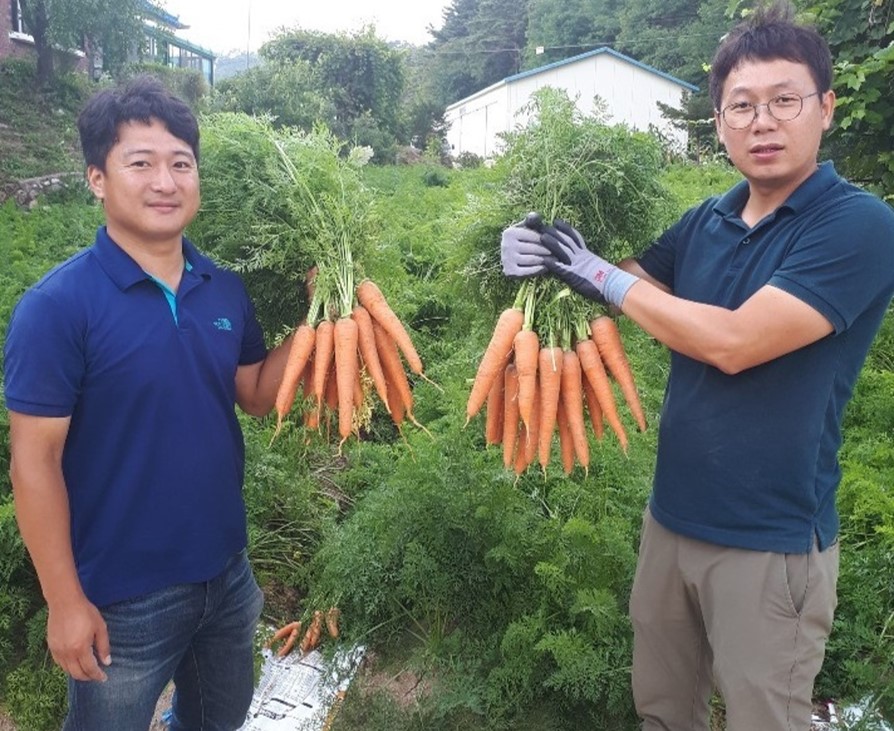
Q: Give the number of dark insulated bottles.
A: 0